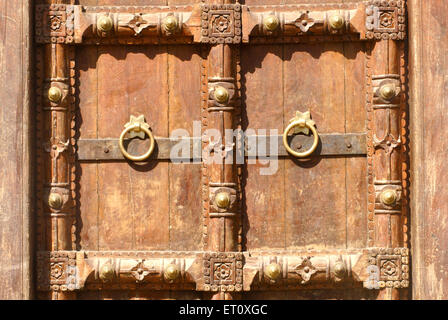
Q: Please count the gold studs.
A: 14